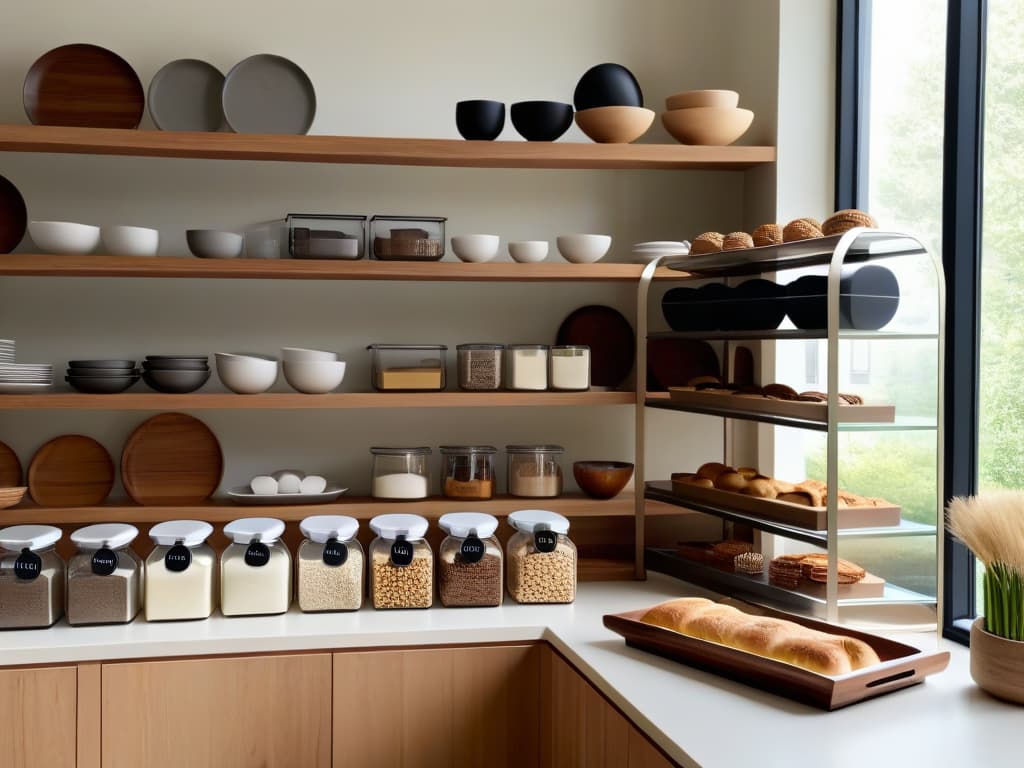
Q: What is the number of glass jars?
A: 14